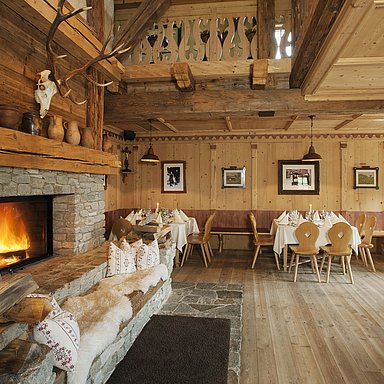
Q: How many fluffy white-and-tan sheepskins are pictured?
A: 2